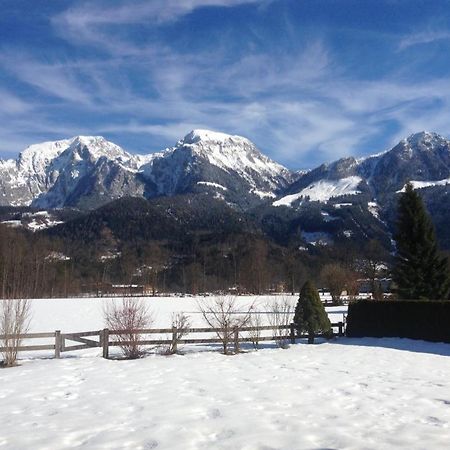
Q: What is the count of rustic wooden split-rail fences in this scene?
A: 1